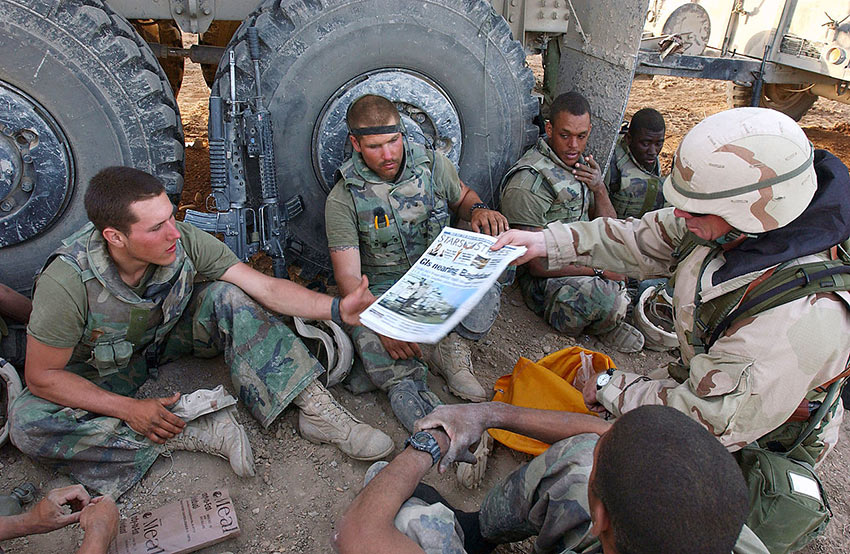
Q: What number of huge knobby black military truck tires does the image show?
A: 2